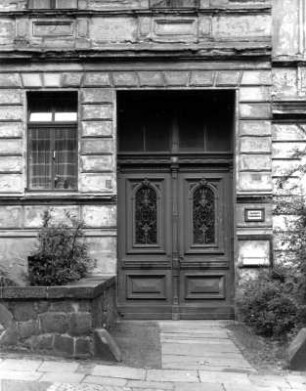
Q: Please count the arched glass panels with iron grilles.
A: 2